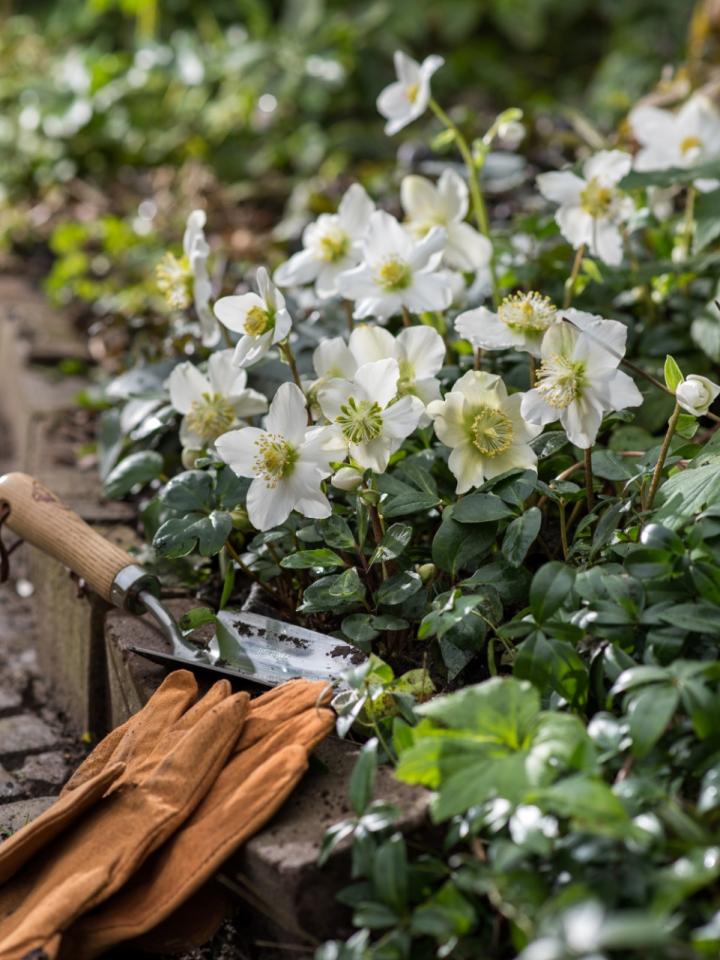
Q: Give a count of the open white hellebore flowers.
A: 15